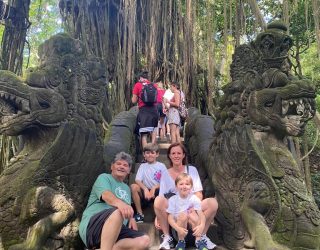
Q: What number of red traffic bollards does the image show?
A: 0